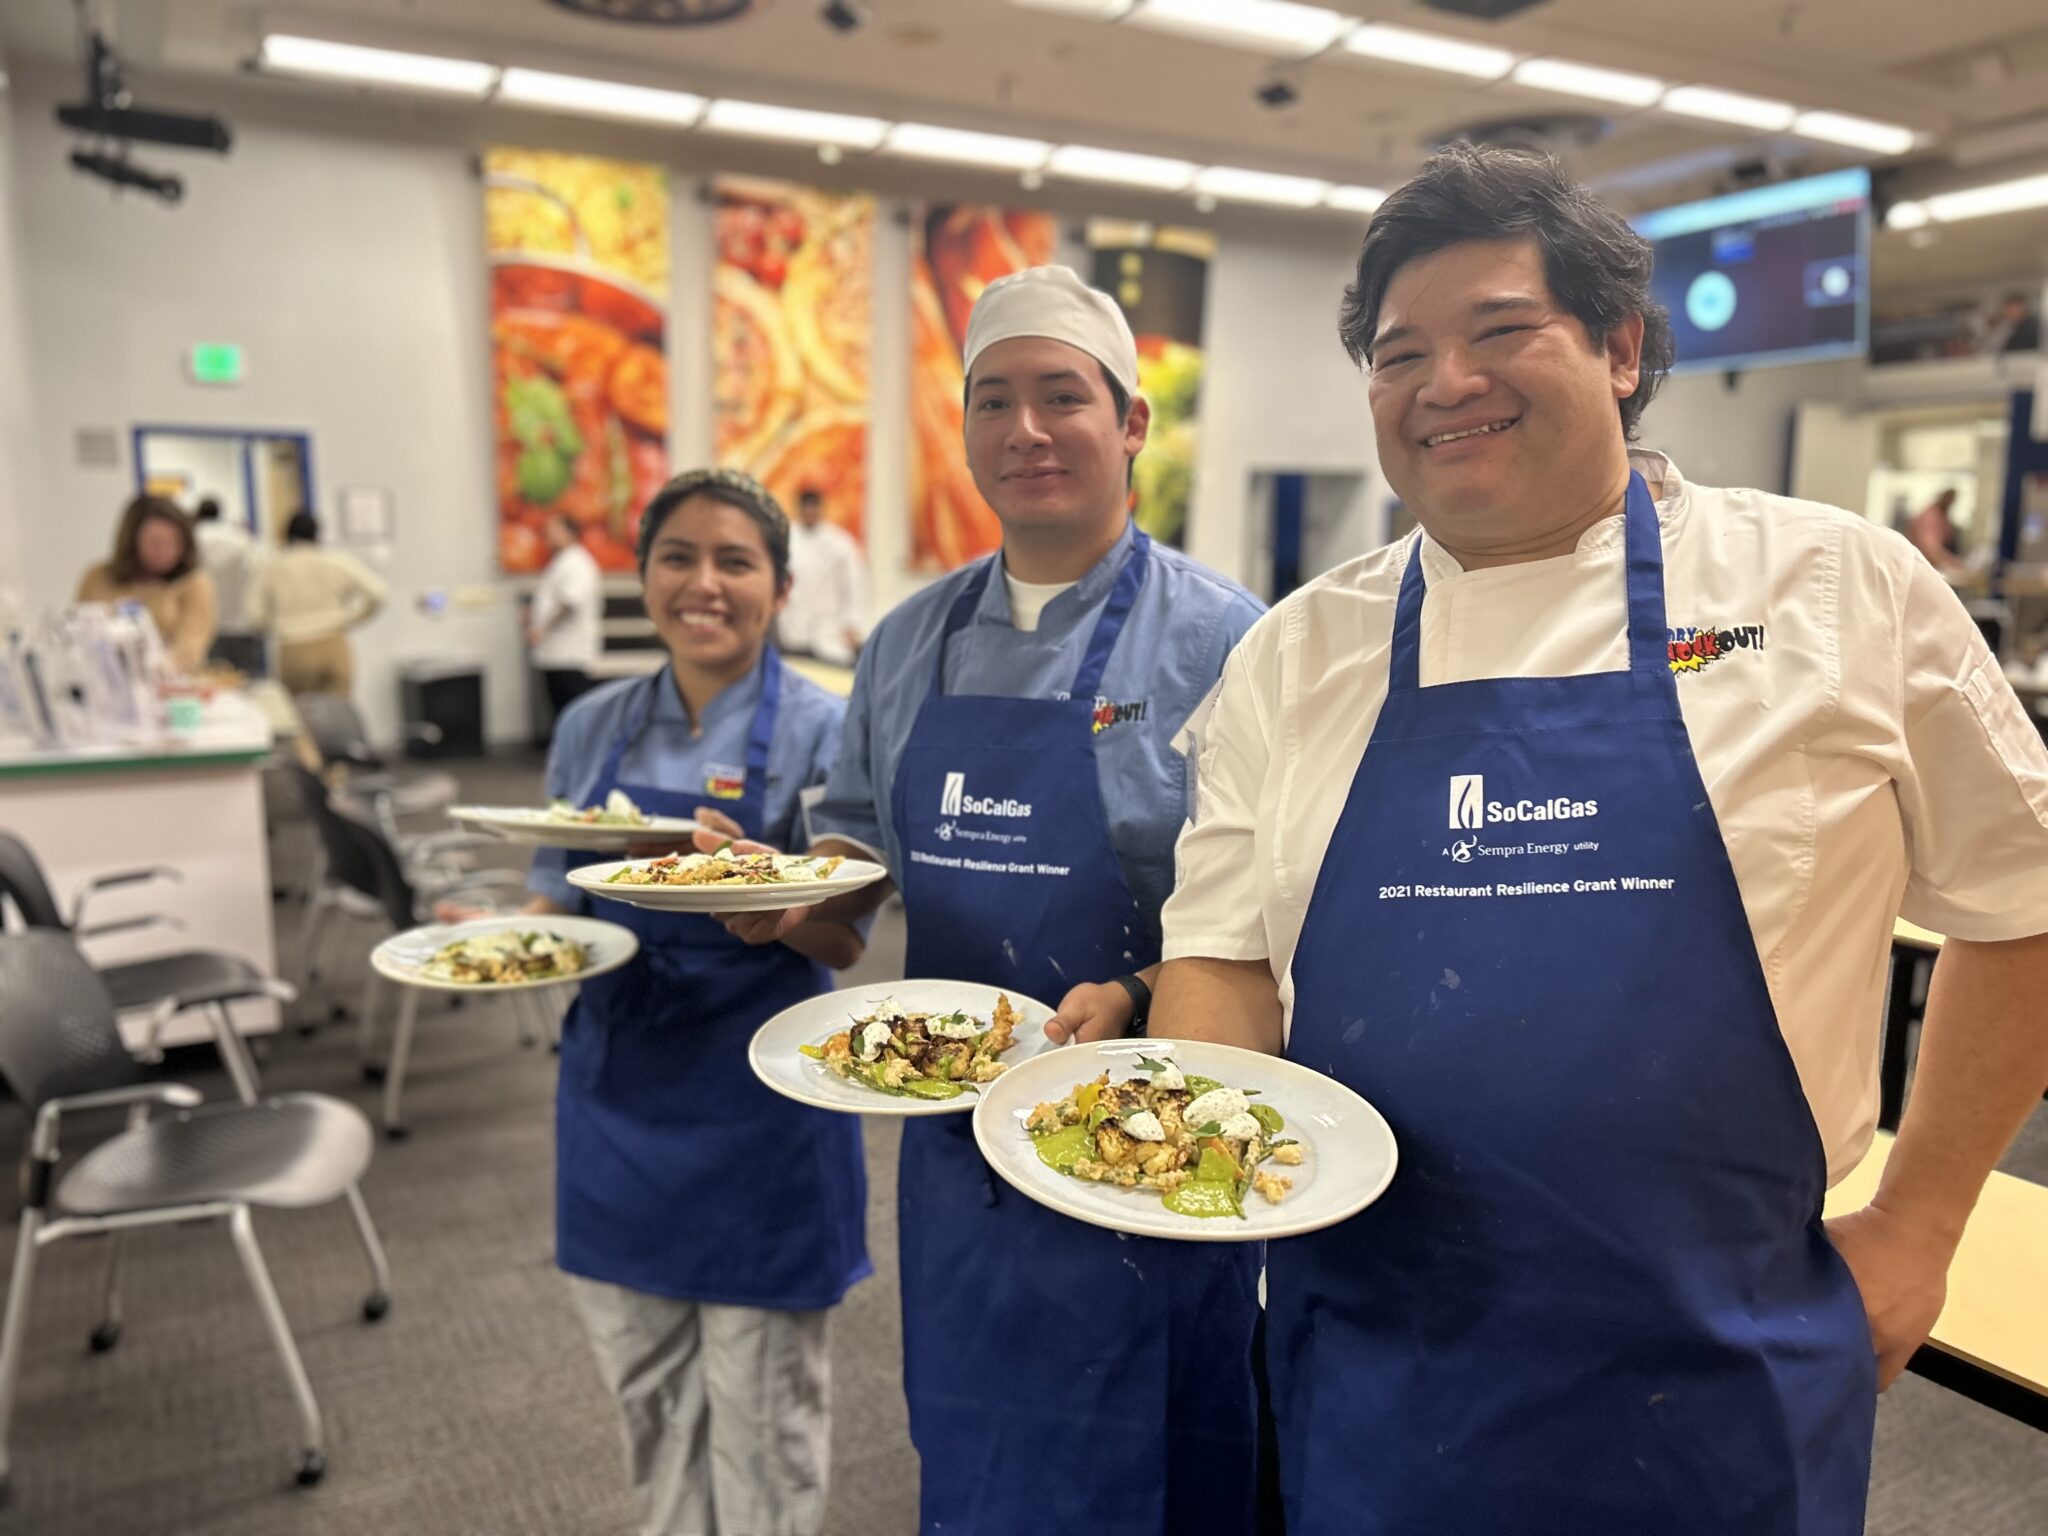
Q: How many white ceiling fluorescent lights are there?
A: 15